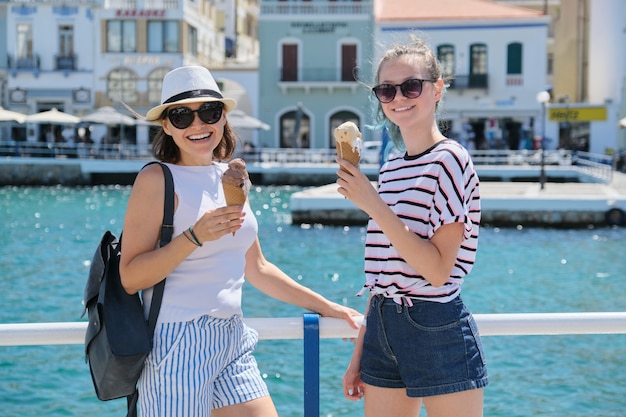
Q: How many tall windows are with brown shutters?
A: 2